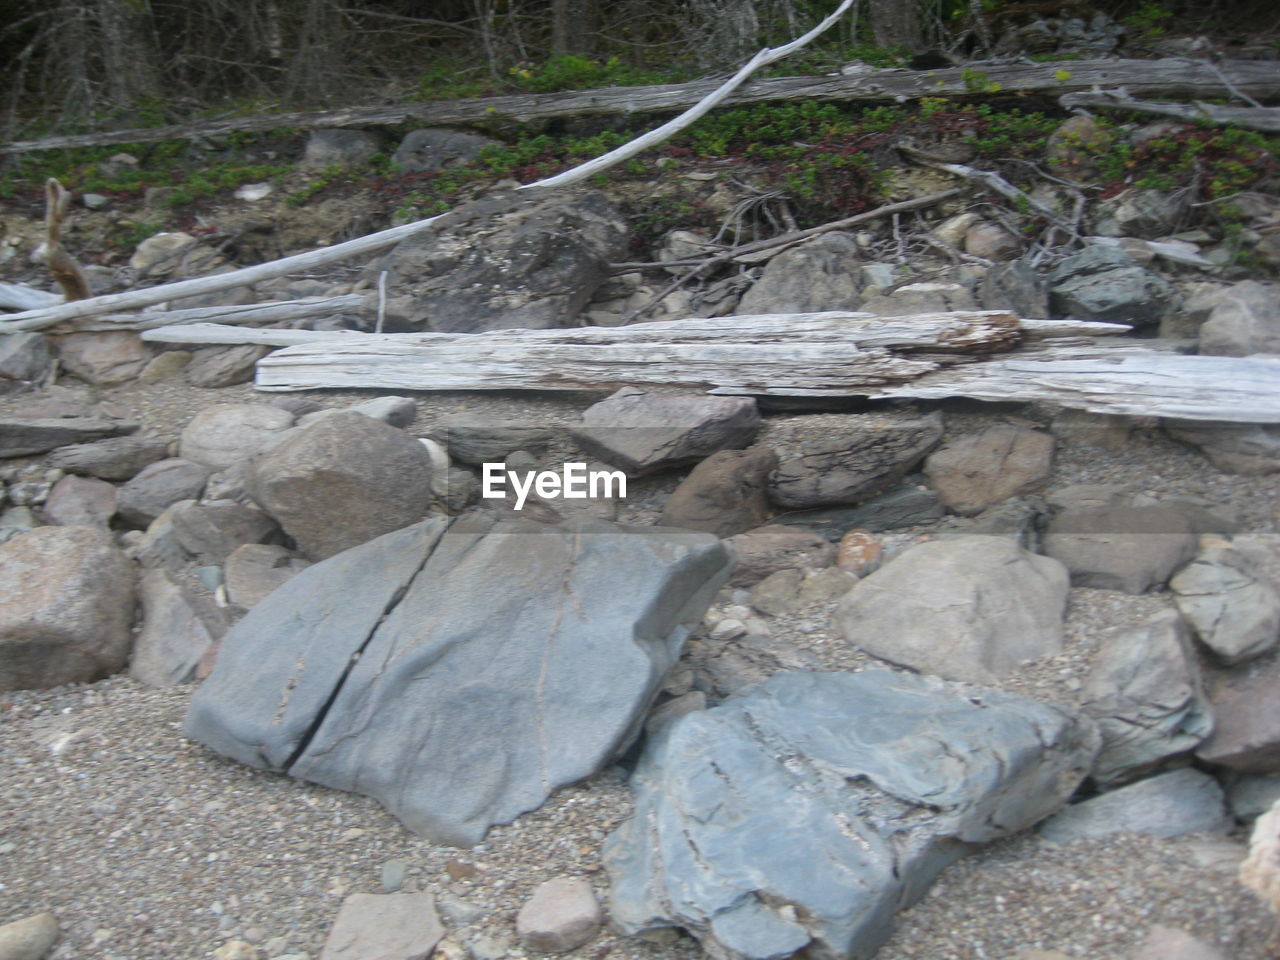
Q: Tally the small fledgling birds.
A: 0